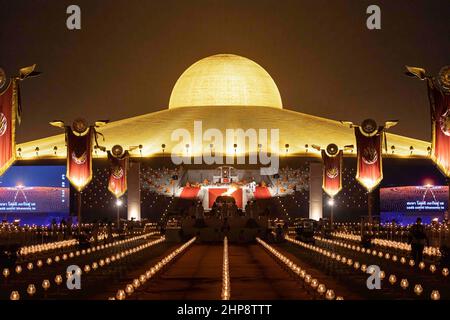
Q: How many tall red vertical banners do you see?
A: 6